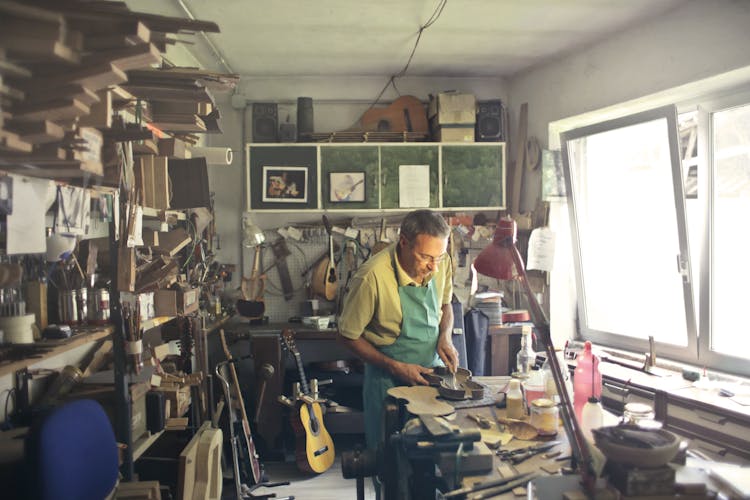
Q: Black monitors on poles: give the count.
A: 0